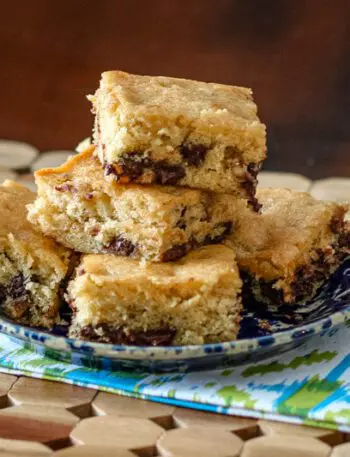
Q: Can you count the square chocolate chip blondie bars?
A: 5